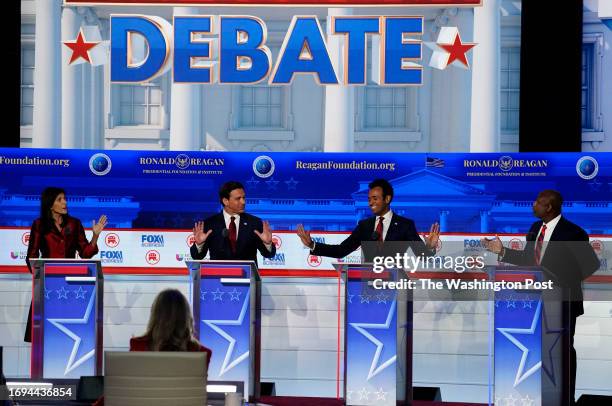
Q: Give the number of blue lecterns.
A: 4